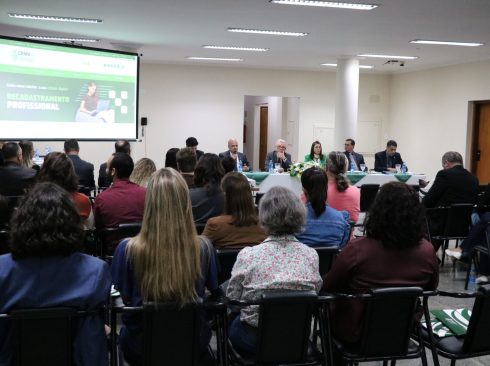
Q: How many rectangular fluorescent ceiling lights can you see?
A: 9